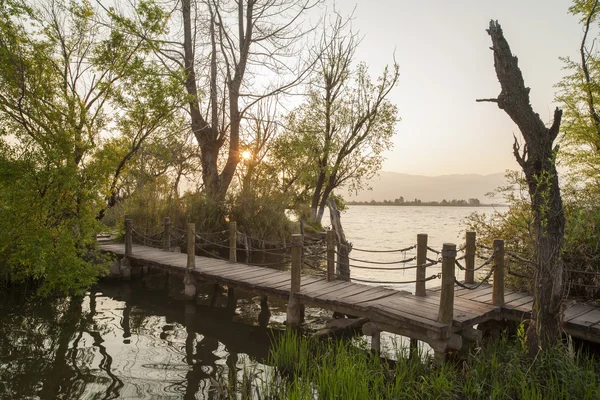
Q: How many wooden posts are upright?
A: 10